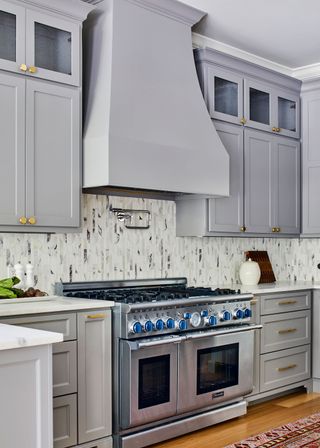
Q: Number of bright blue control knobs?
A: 11